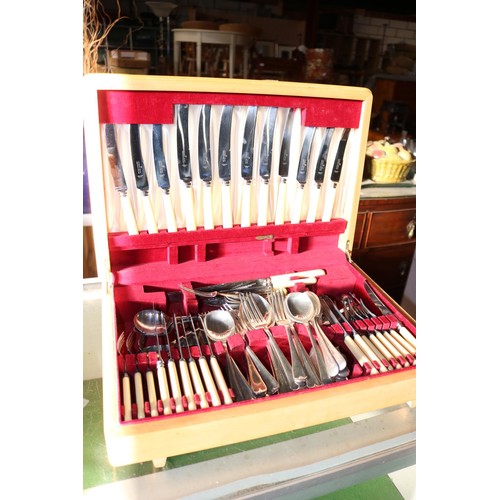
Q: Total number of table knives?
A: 12